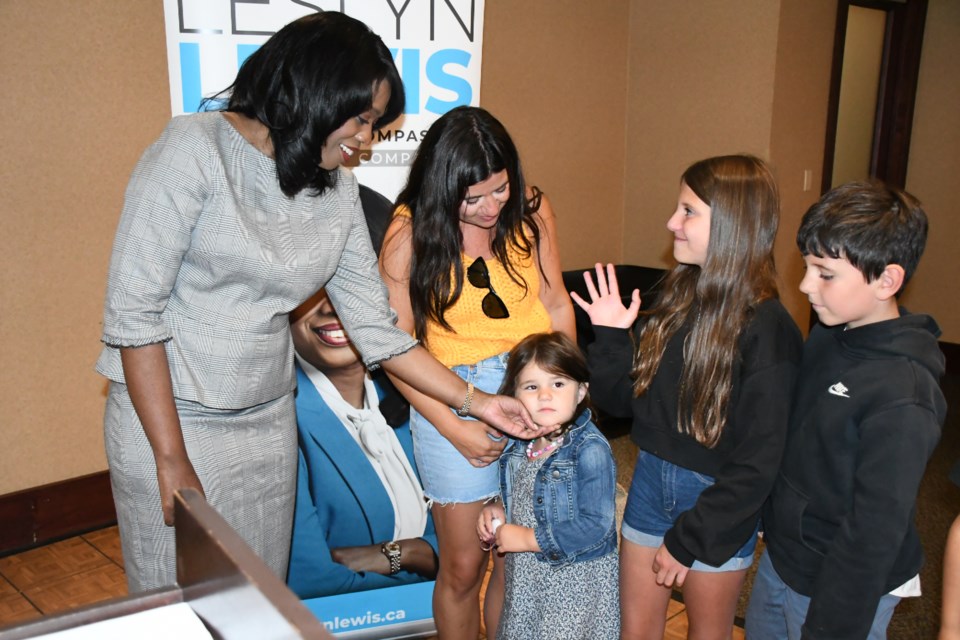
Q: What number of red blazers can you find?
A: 0